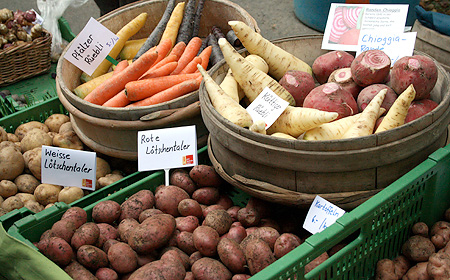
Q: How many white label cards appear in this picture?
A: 7